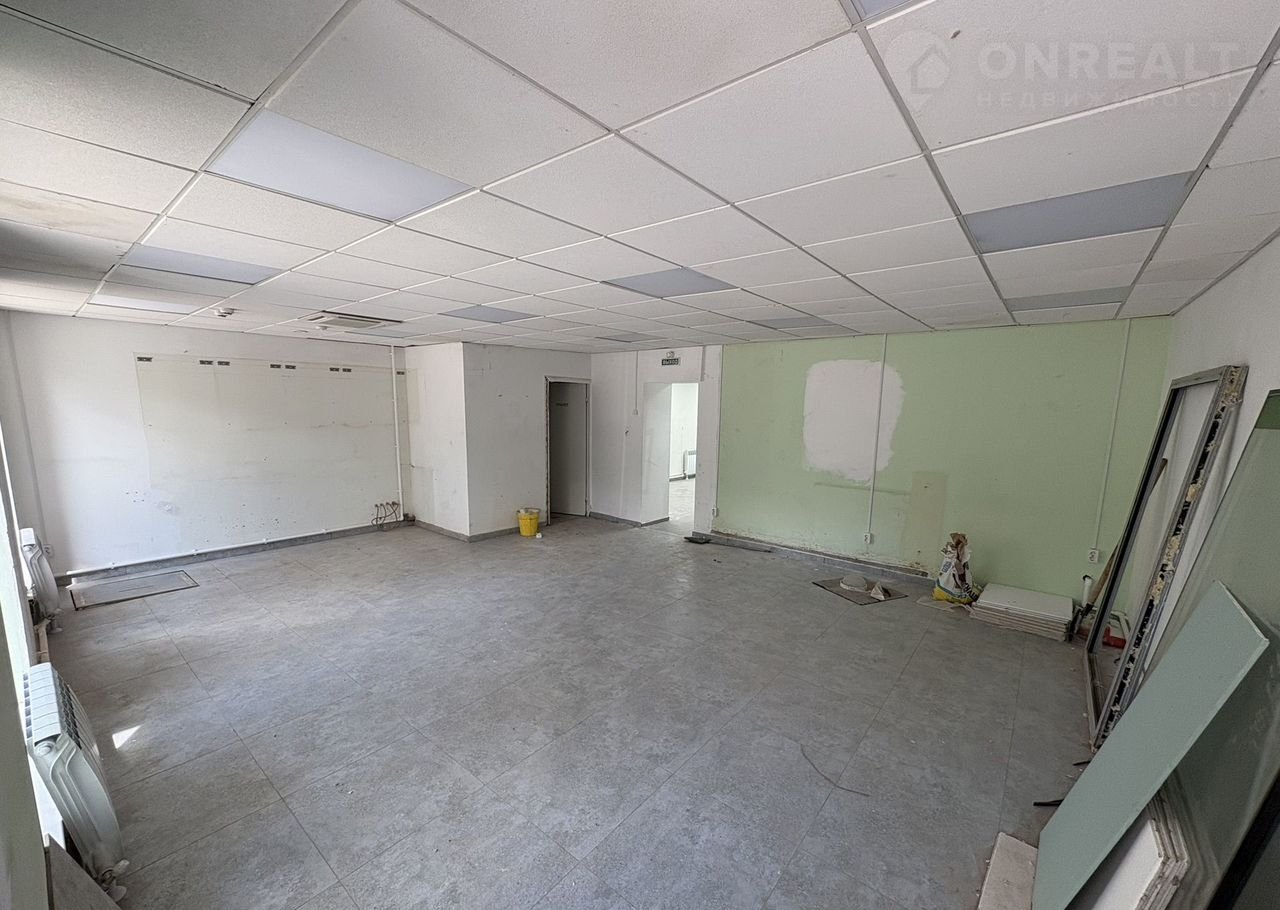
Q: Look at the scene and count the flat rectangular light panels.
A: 11